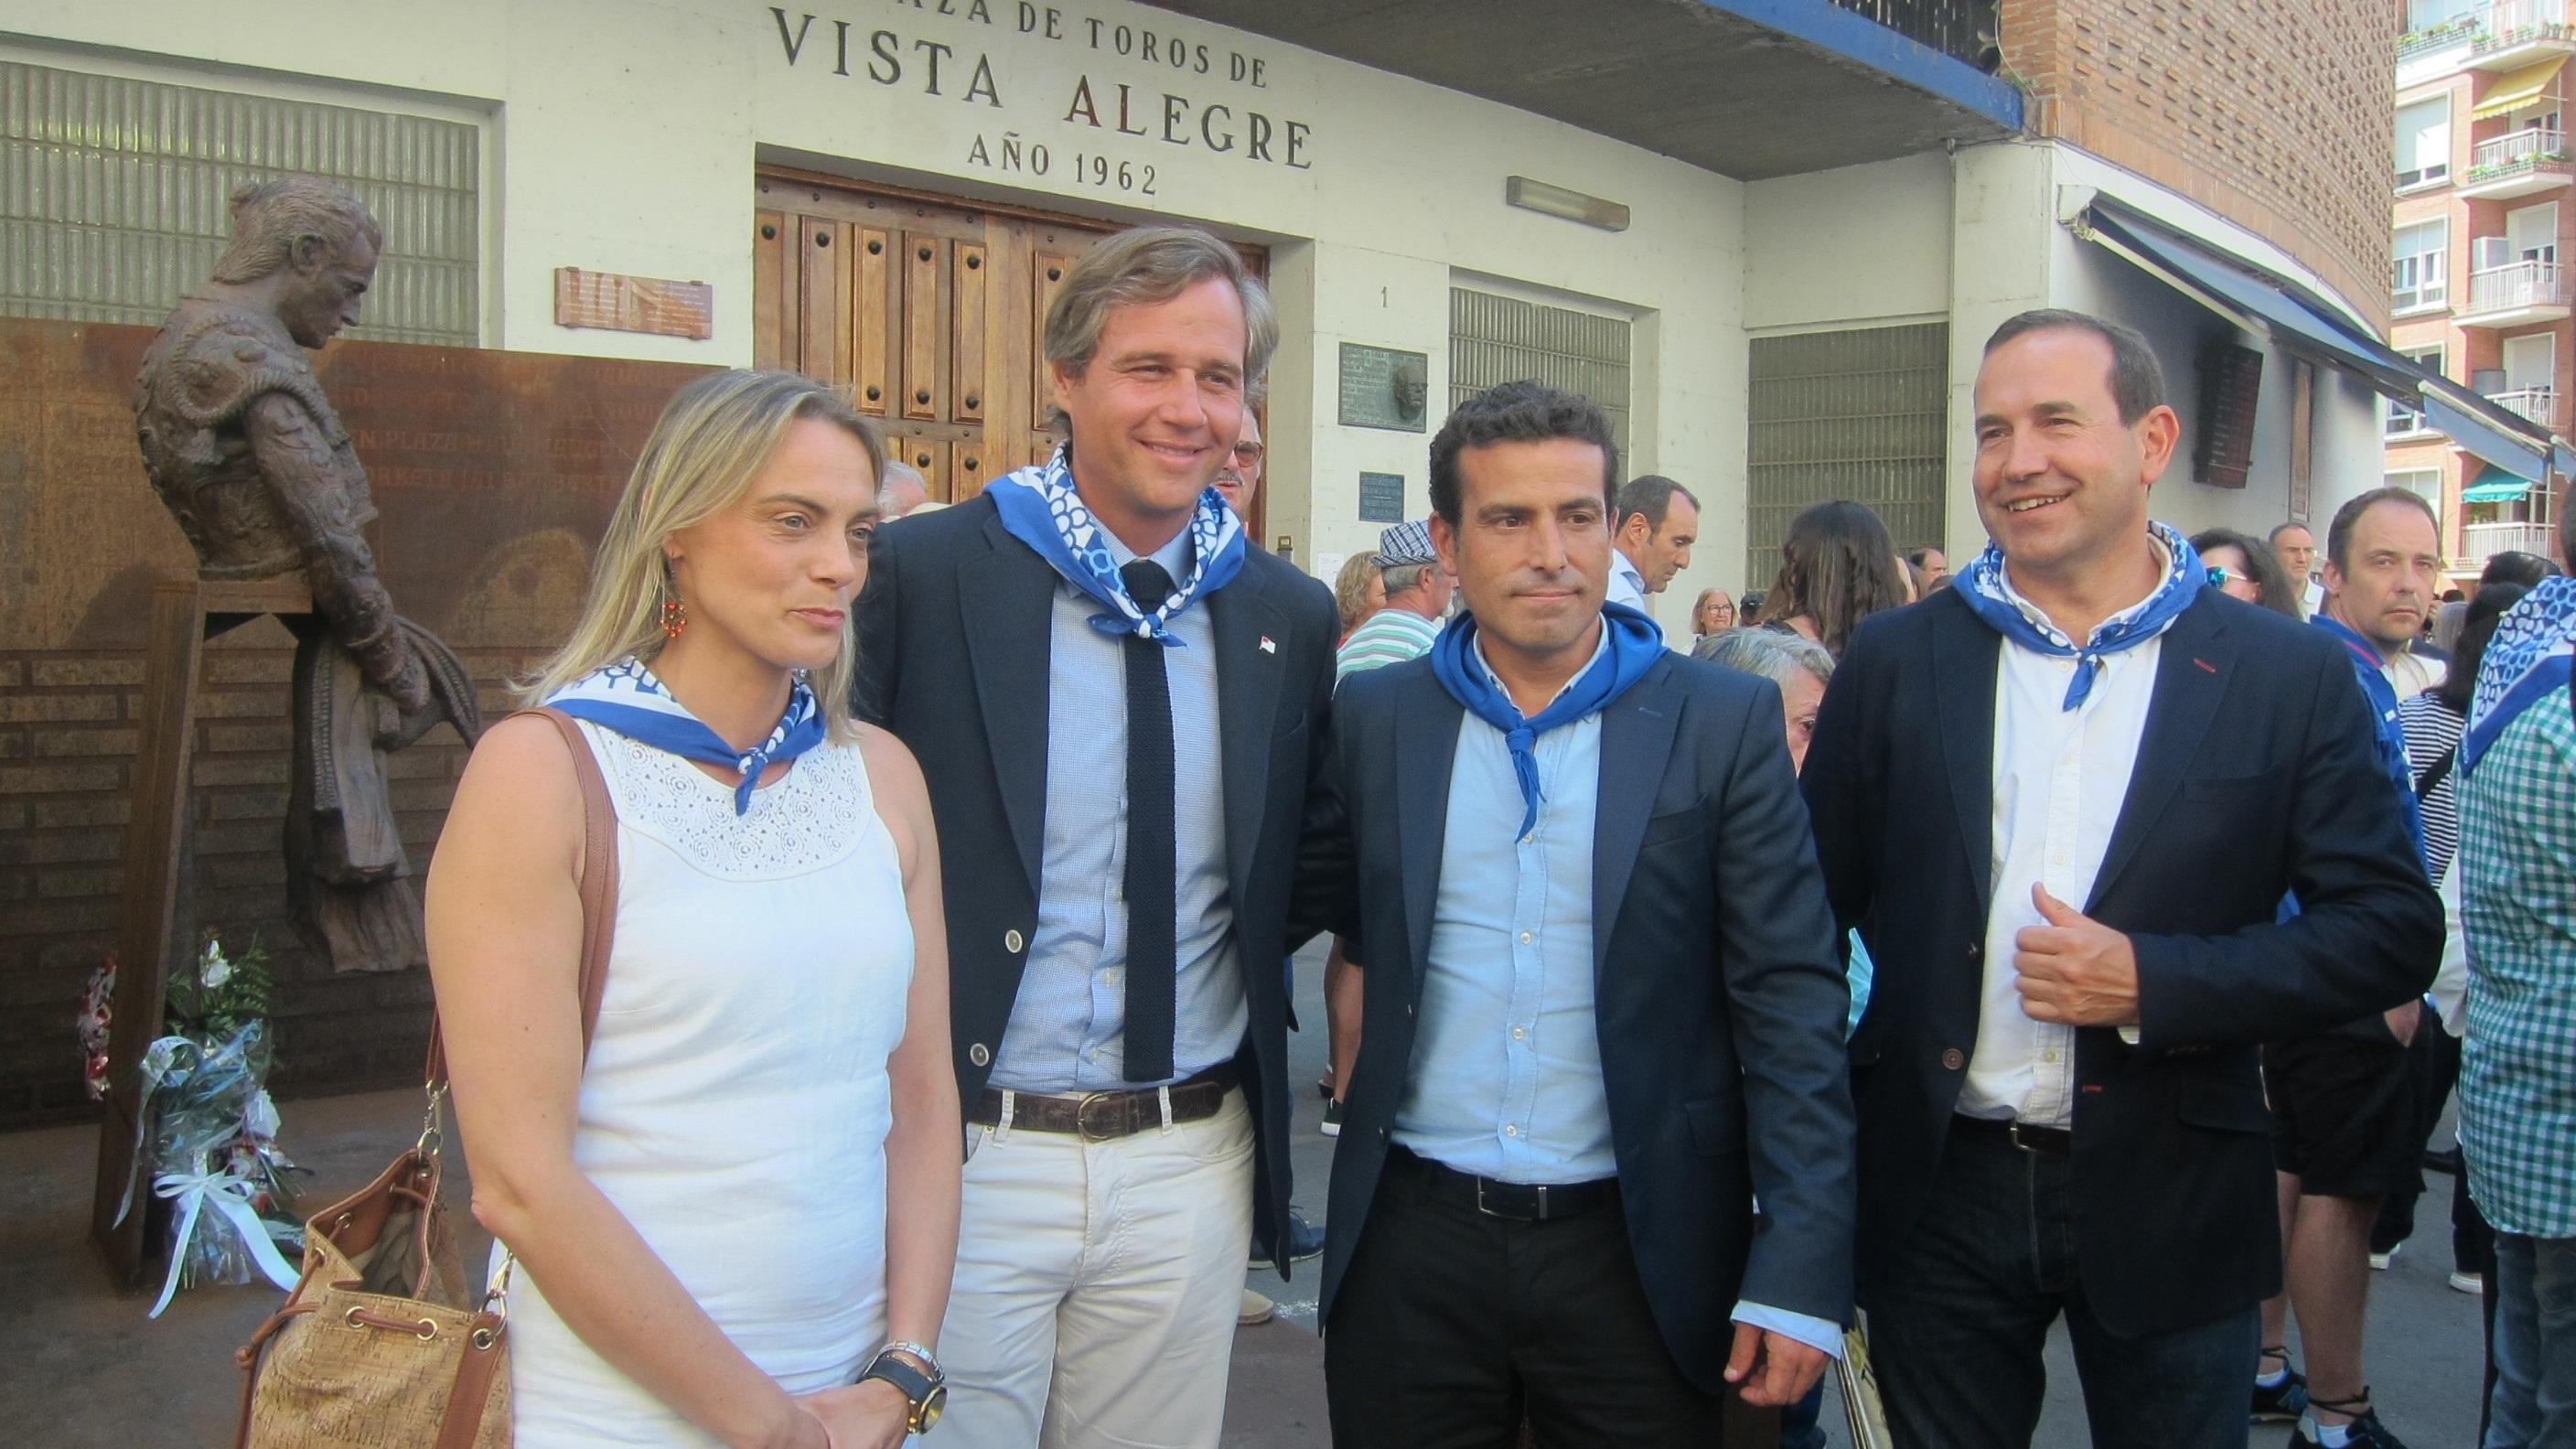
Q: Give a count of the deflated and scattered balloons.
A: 0